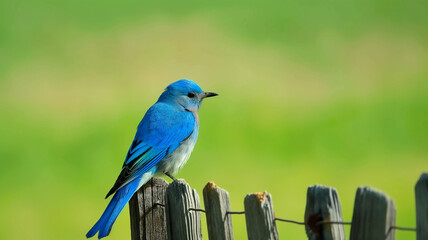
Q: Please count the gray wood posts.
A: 7